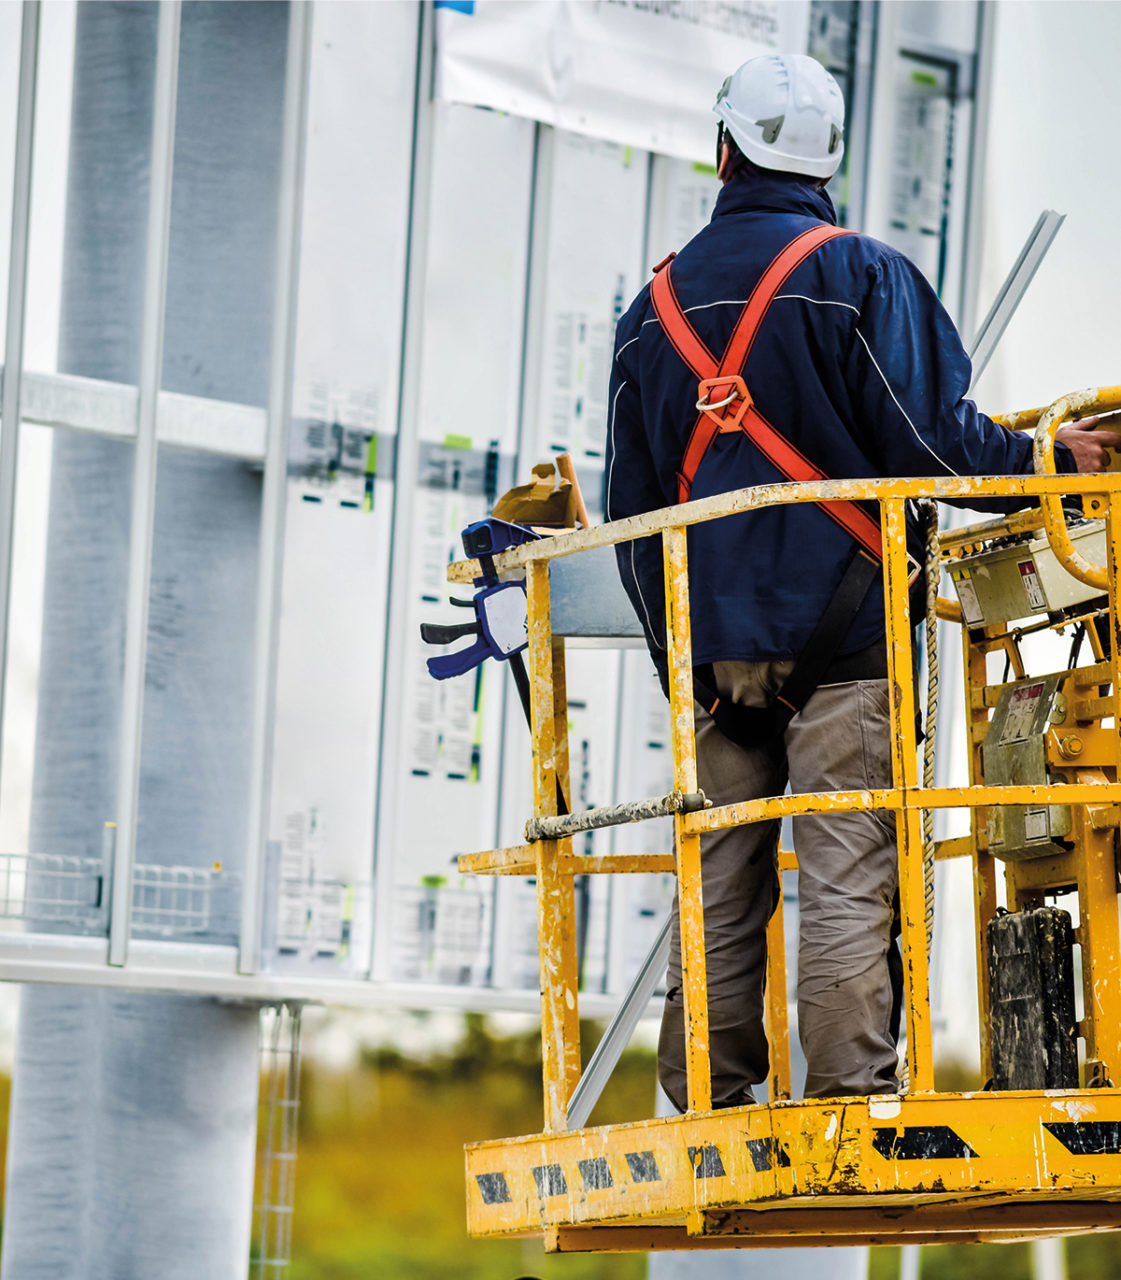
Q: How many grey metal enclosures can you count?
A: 2